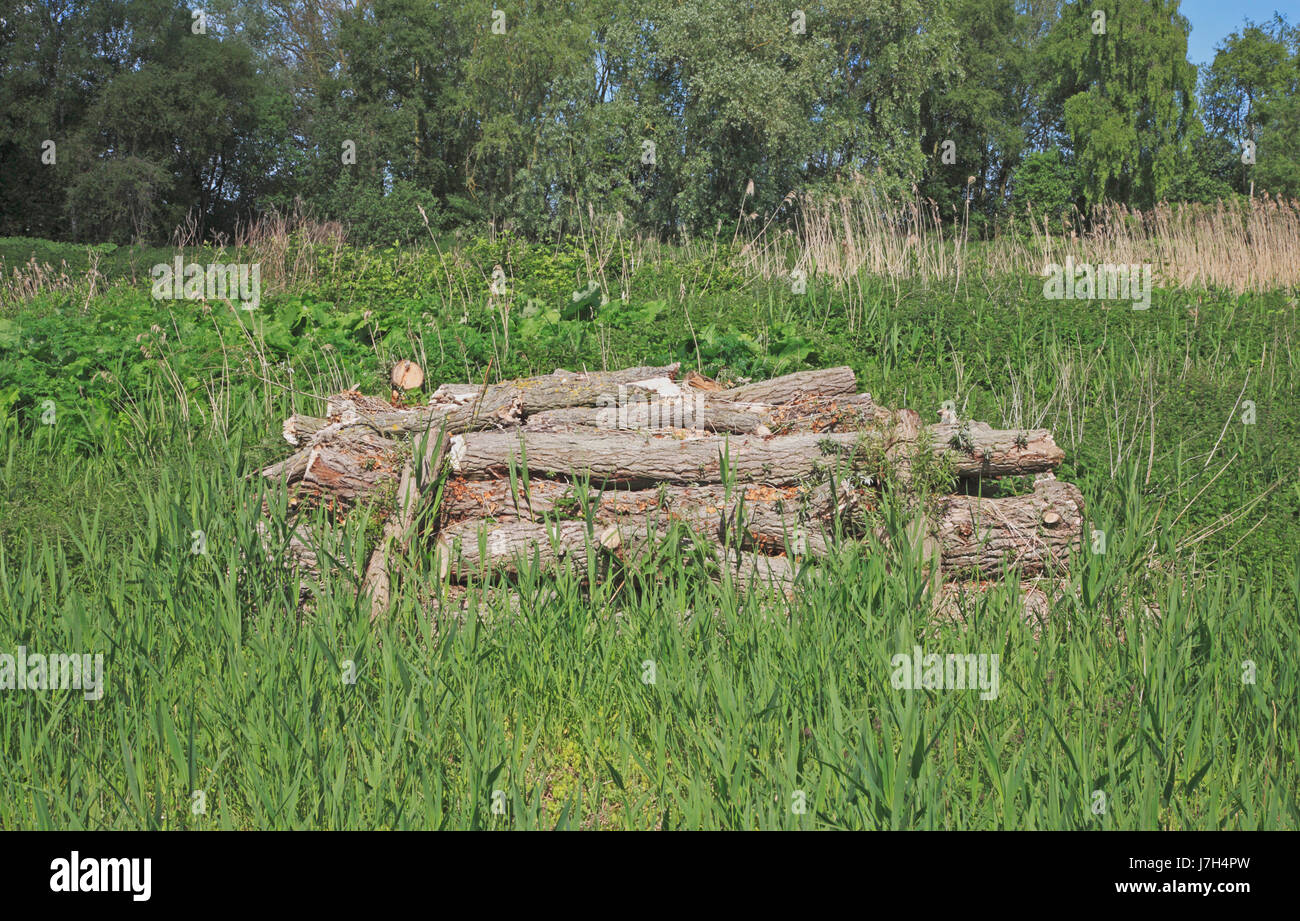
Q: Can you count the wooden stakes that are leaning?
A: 2